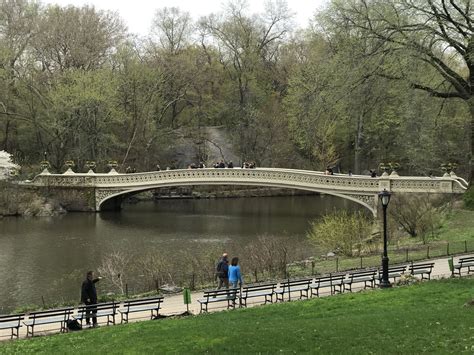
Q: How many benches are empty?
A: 12